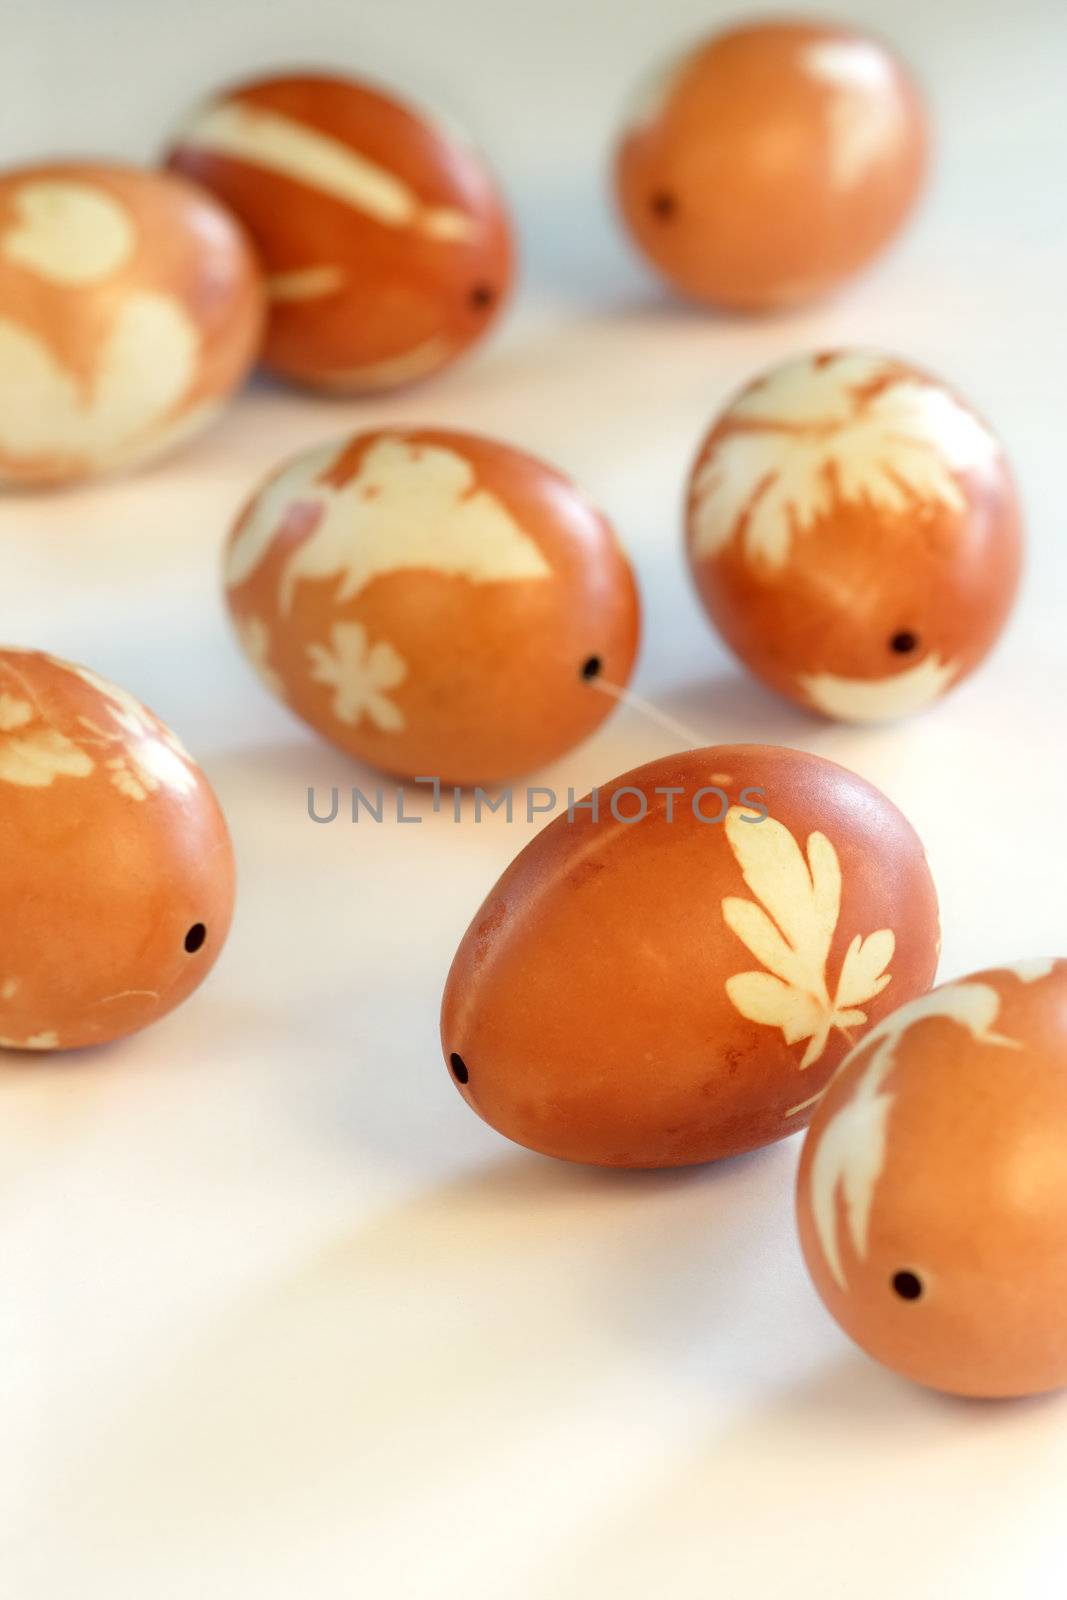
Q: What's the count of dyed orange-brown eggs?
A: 8